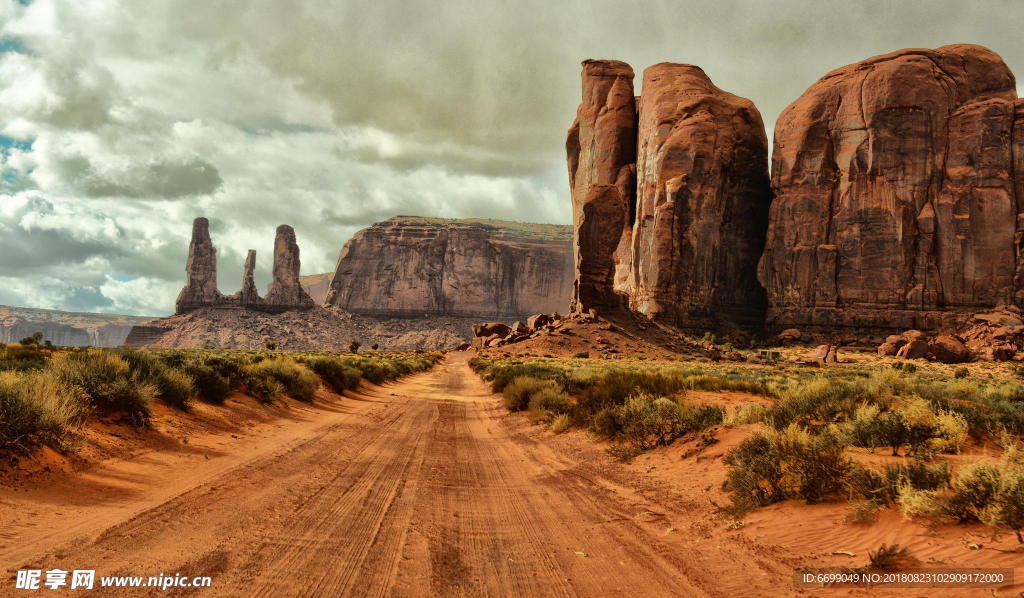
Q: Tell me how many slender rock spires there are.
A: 3